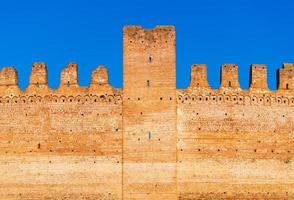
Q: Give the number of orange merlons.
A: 8